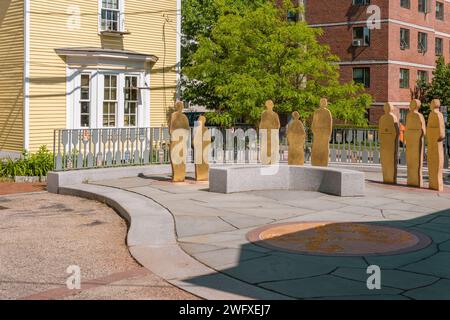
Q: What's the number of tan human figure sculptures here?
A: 8